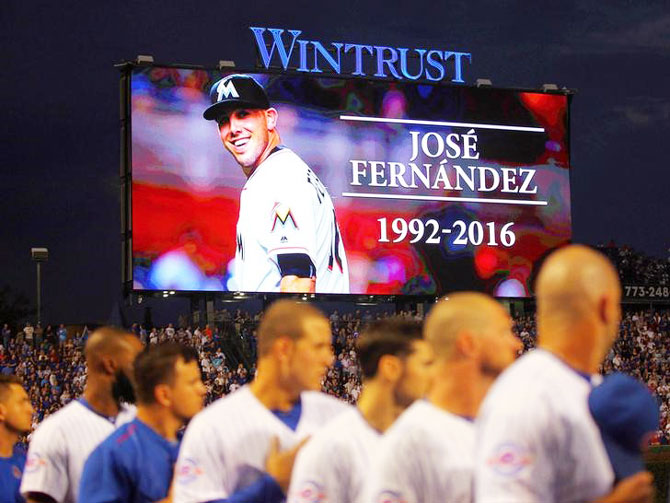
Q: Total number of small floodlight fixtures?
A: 4